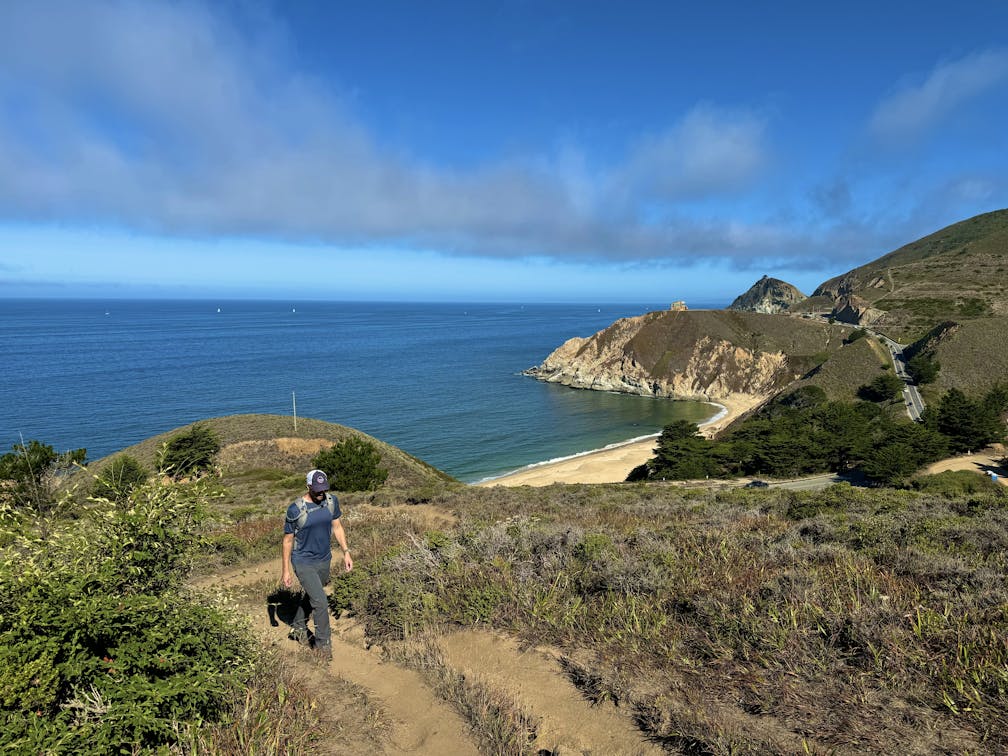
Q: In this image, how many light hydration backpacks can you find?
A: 1